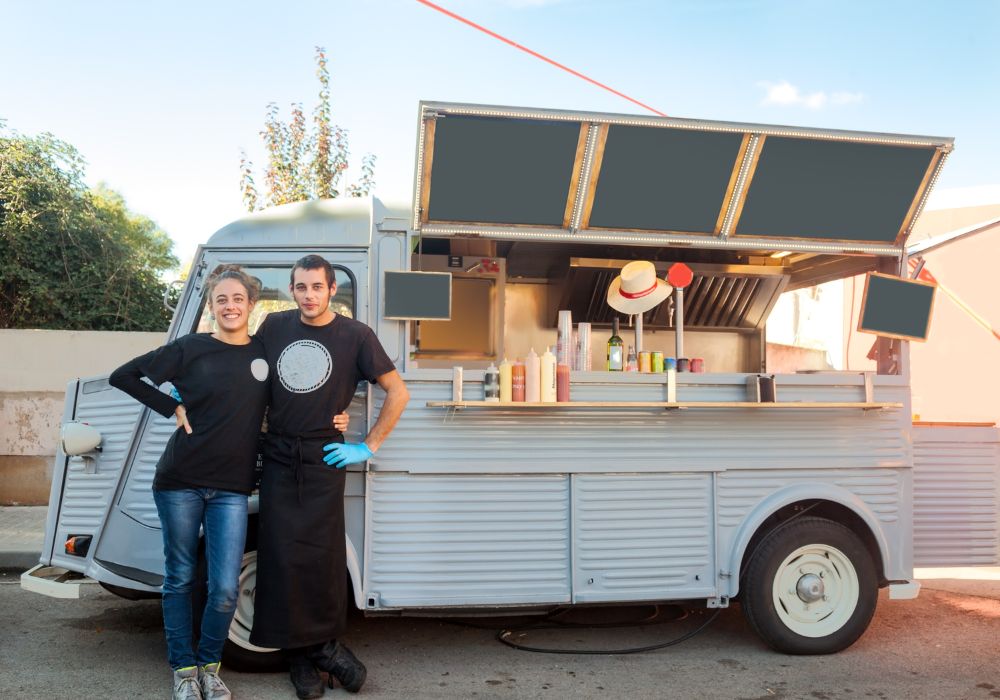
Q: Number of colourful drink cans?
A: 5